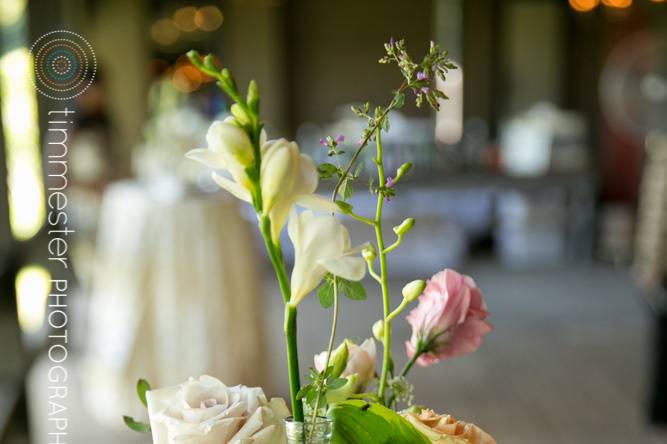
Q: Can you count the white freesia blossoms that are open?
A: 3